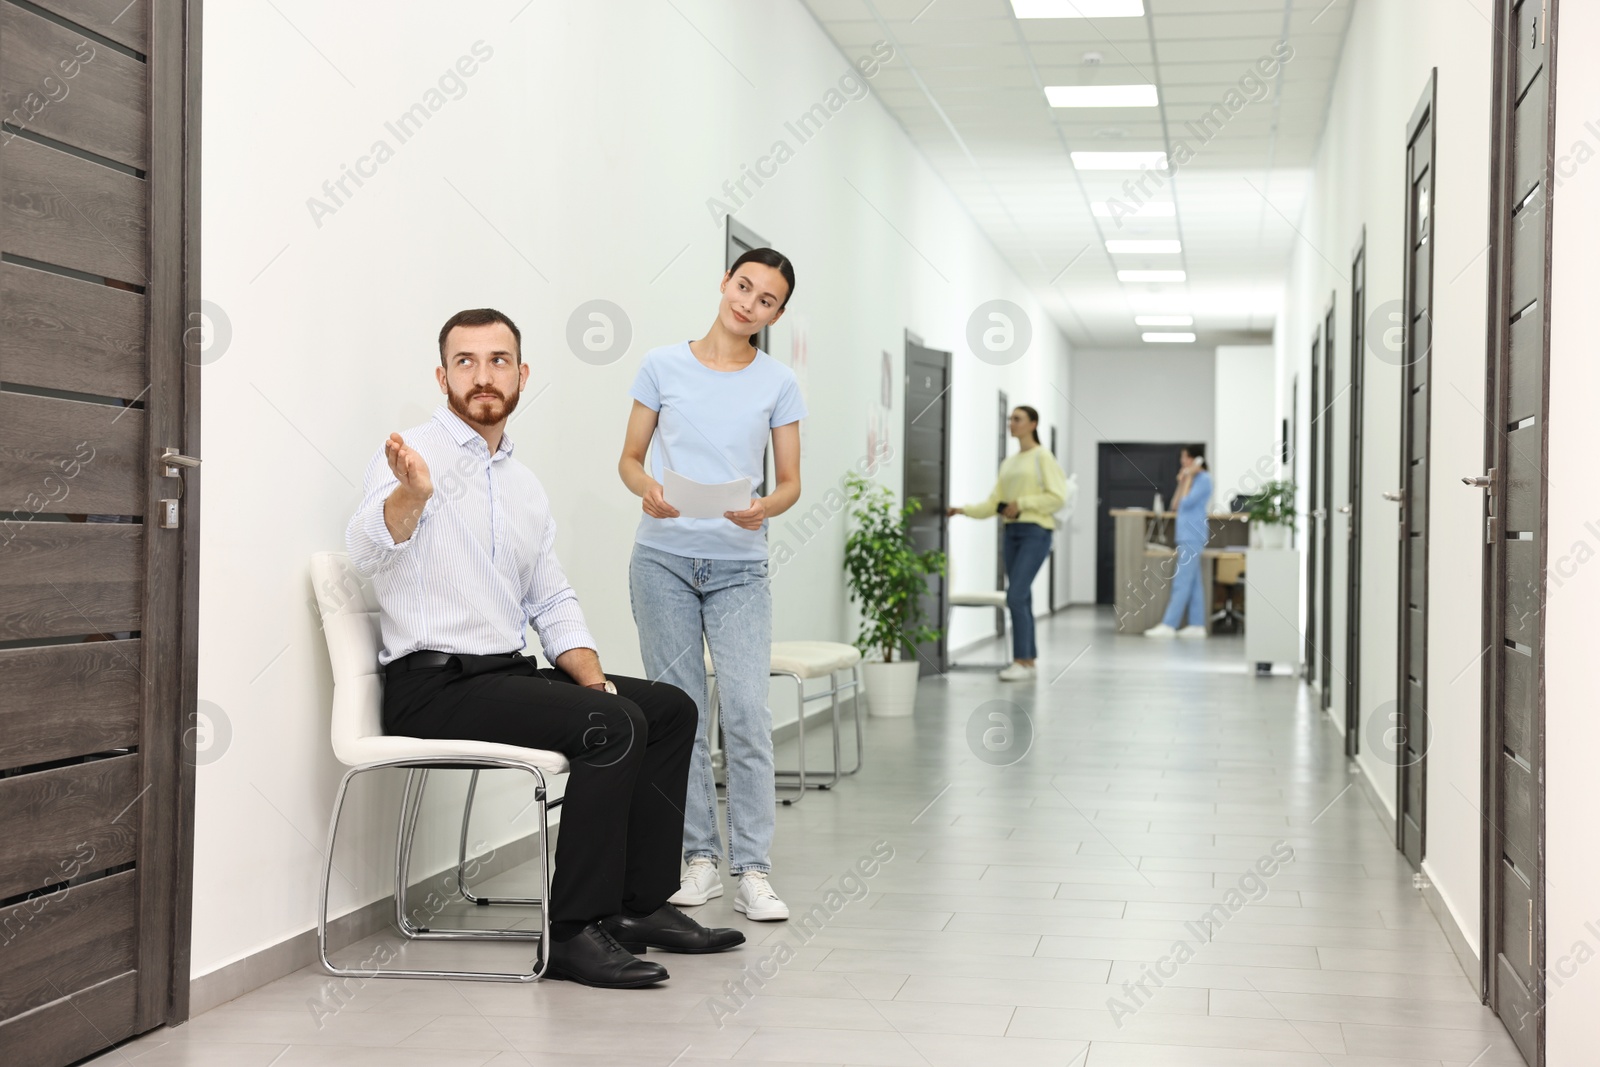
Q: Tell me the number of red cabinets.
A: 0